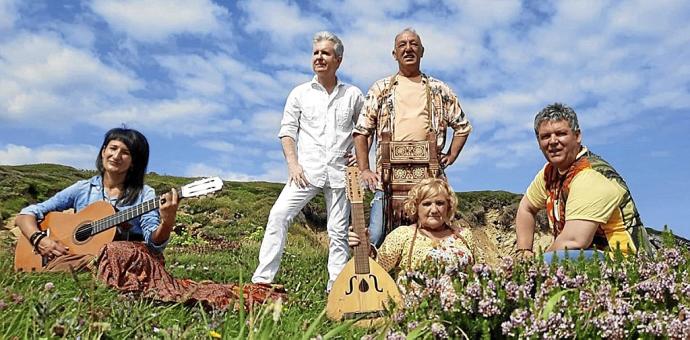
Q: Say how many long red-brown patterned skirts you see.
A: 1